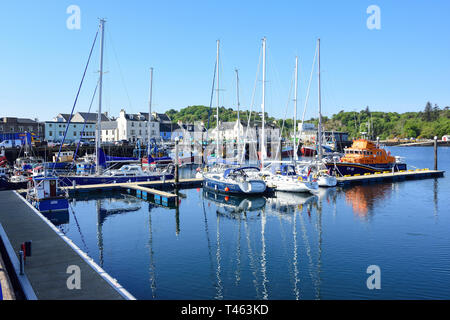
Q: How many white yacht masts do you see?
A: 7